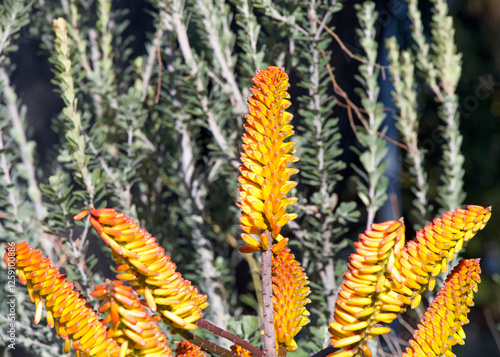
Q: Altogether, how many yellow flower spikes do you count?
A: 8